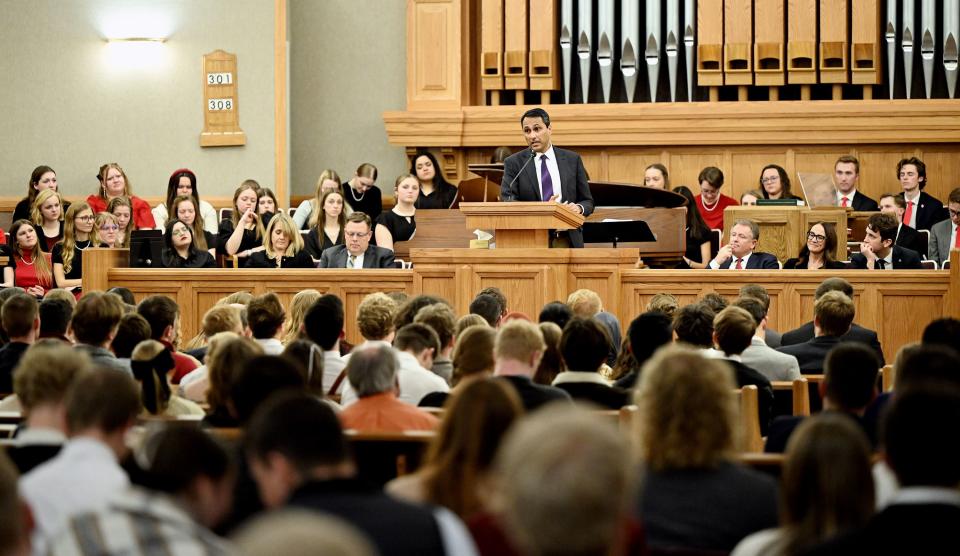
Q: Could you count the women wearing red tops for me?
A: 3